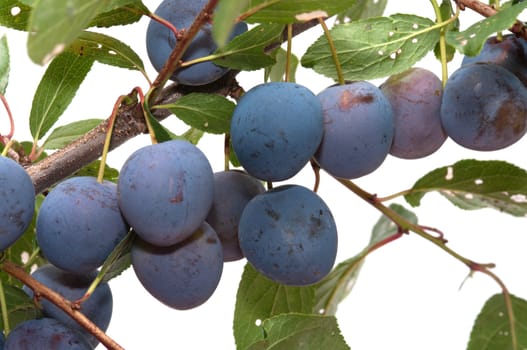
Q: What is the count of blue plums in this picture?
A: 14